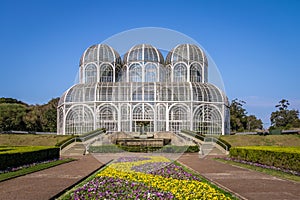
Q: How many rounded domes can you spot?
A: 3